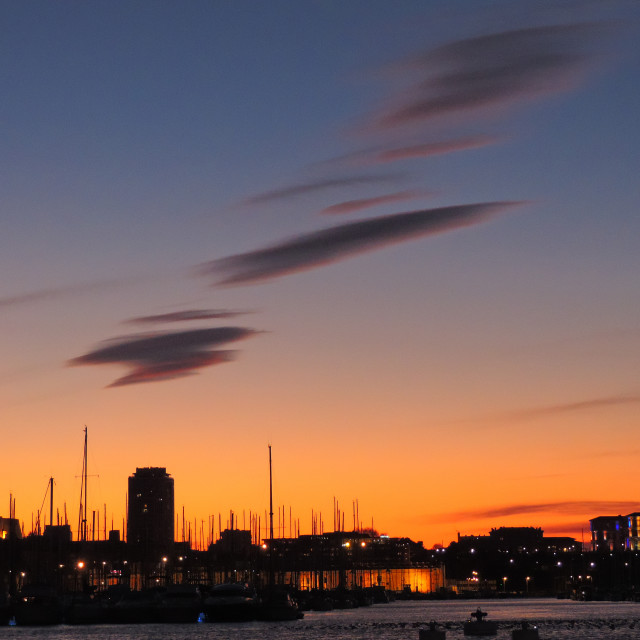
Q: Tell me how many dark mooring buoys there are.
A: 3